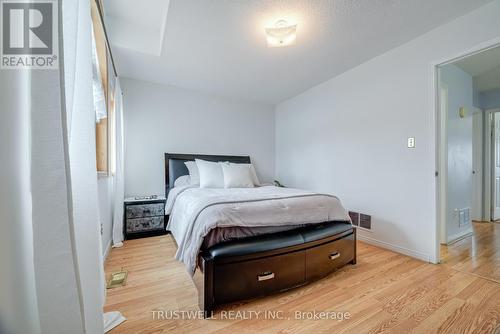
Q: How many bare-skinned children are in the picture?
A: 0